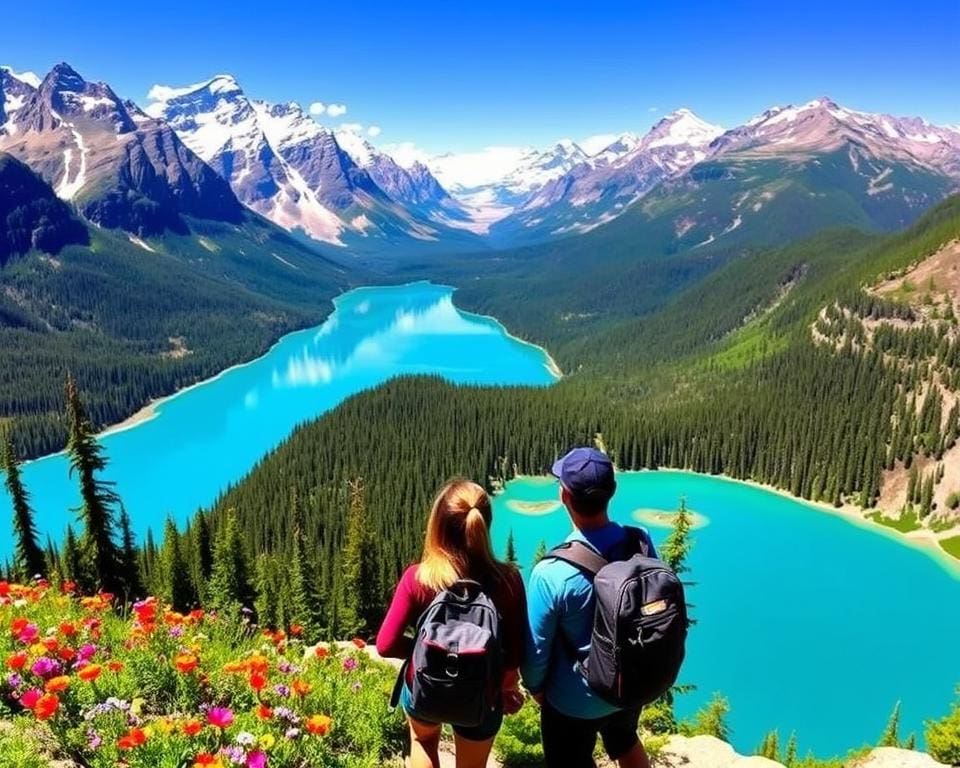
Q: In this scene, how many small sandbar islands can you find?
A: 2